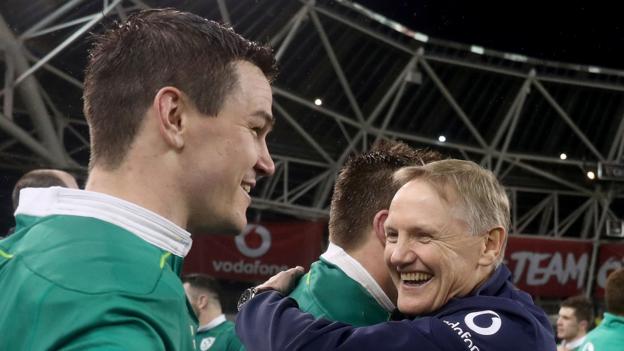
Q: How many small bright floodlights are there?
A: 4